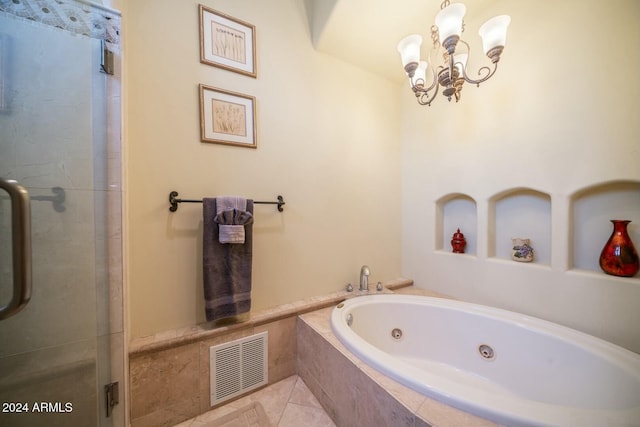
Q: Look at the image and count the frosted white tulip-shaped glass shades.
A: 5